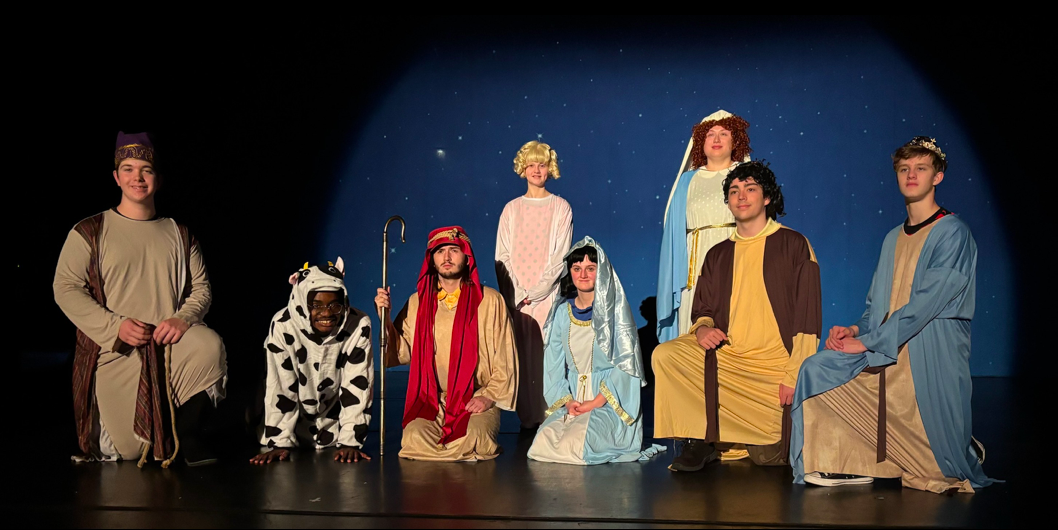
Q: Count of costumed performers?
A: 8